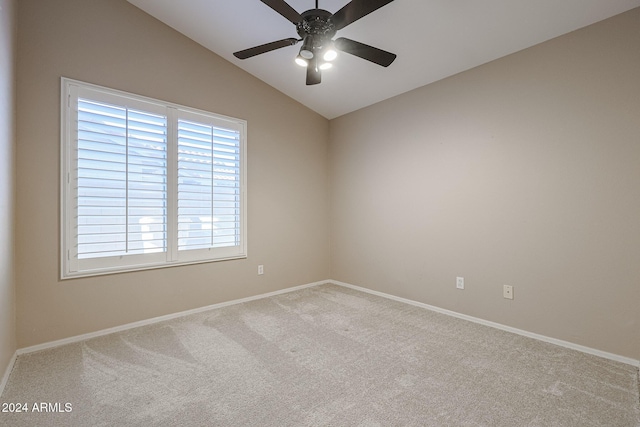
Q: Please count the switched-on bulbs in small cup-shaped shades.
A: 3